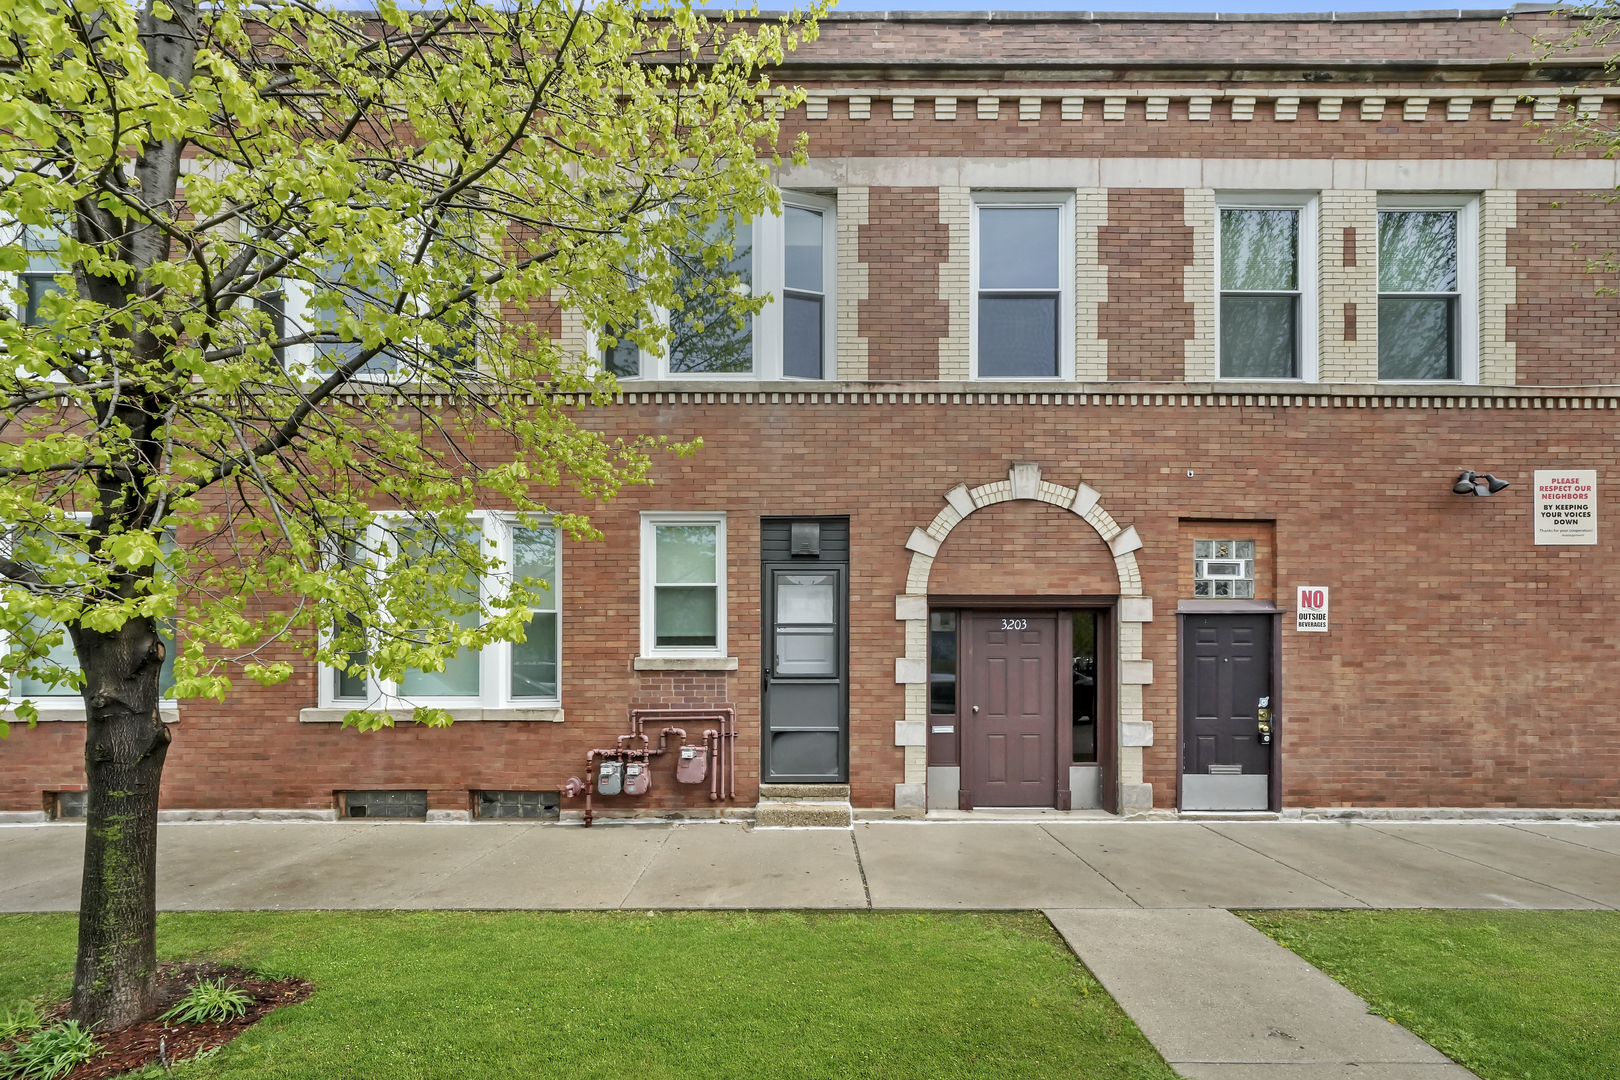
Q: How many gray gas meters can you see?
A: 1